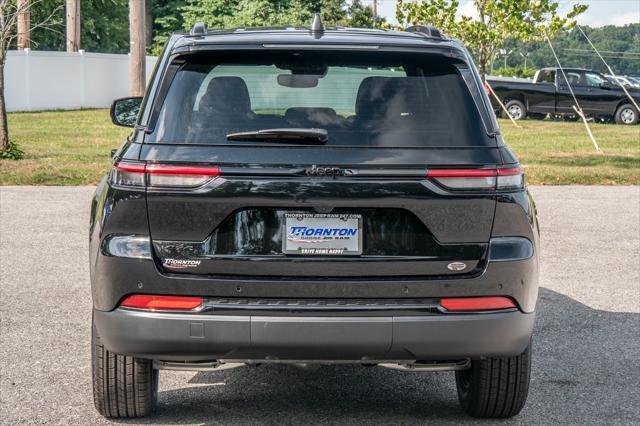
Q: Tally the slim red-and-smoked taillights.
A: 2